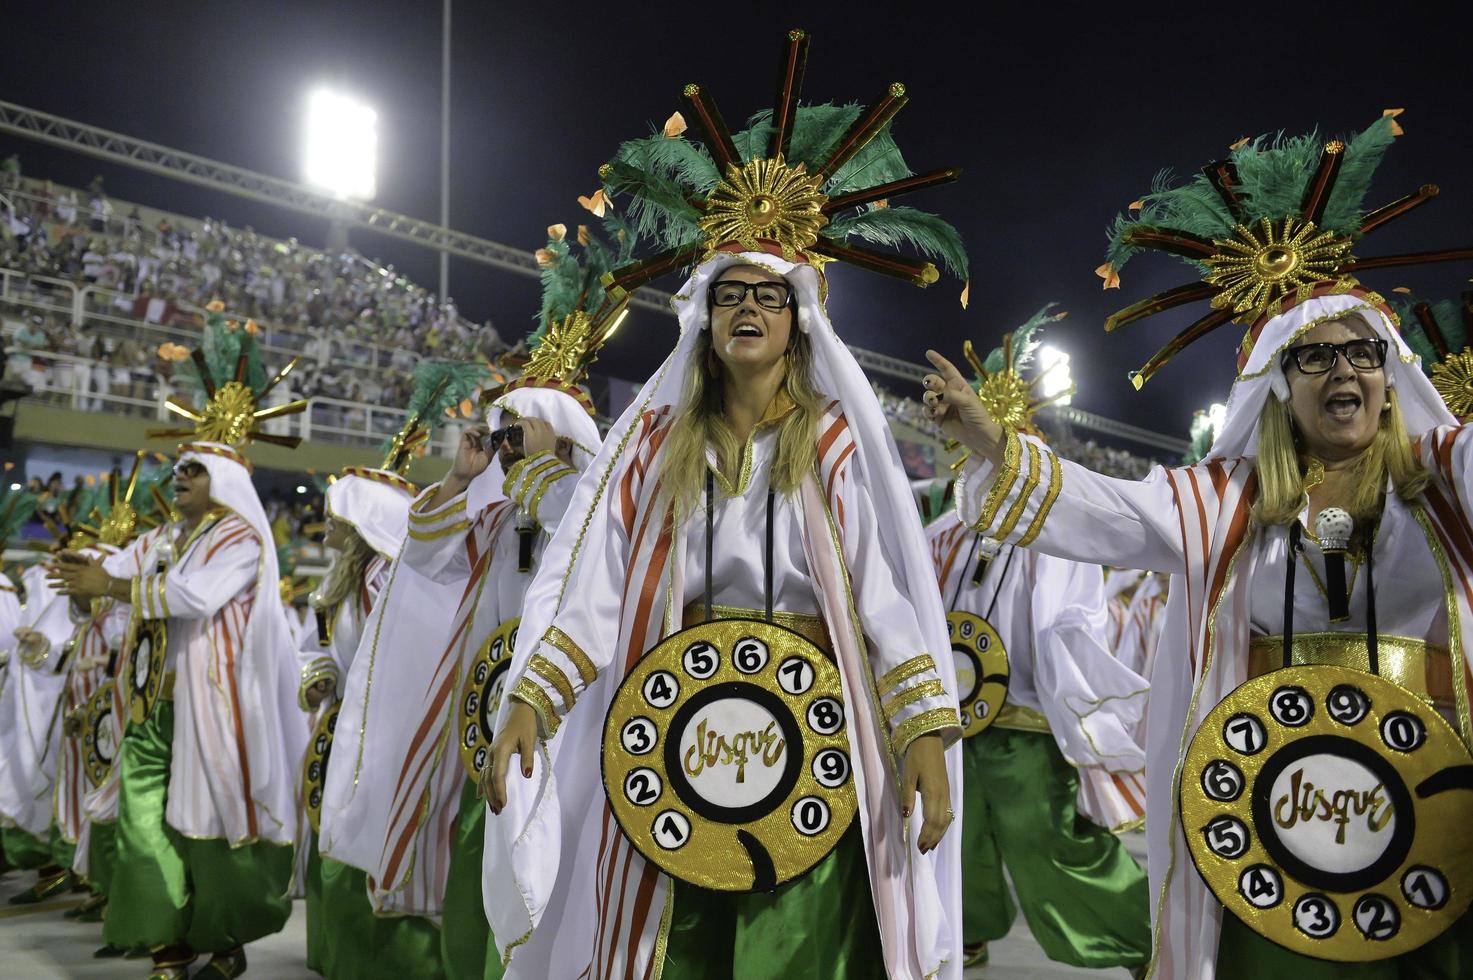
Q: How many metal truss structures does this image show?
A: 1